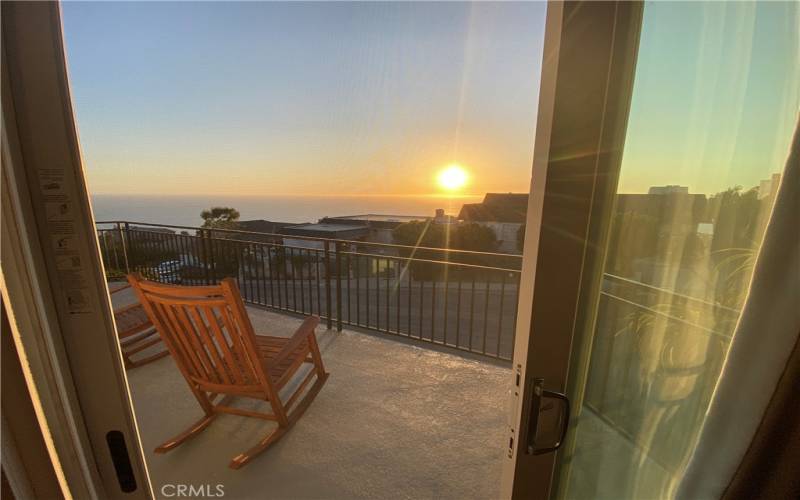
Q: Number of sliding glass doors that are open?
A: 1